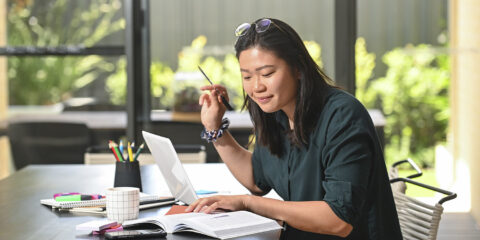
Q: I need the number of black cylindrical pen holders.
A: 1